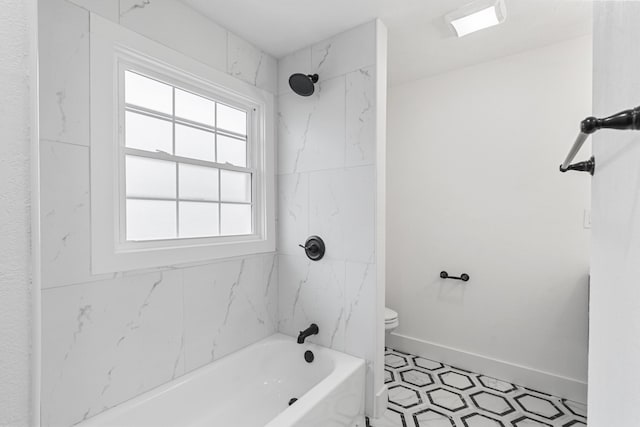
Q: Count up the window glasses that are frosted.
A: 12